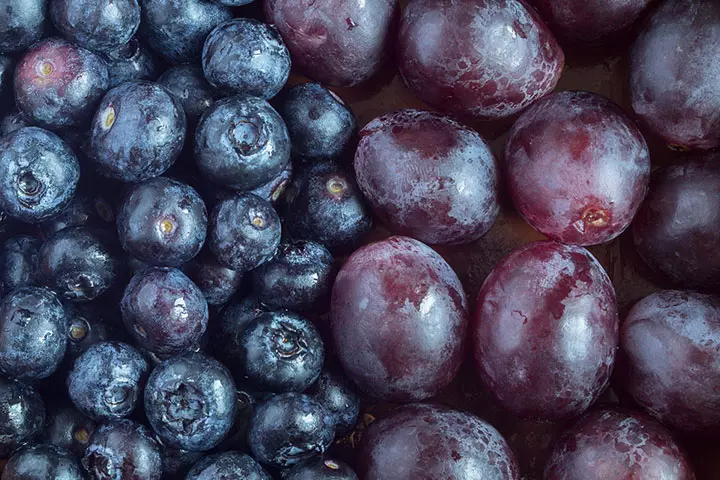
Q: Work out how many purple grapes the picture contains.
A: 12